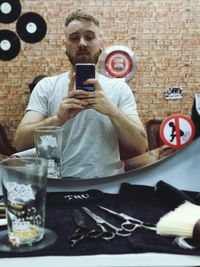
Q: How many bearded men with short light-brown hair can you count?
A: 1